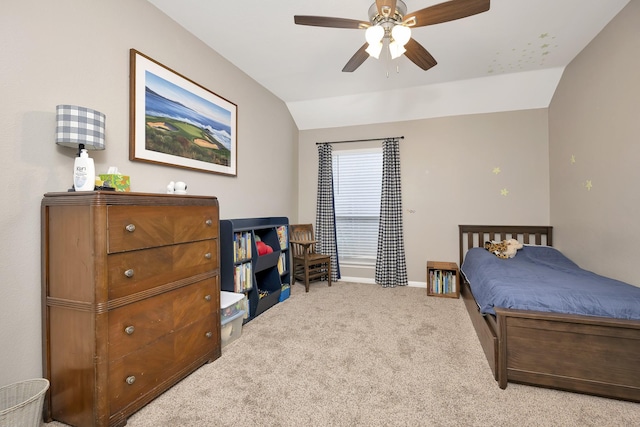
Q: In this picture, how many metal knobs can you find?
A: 8